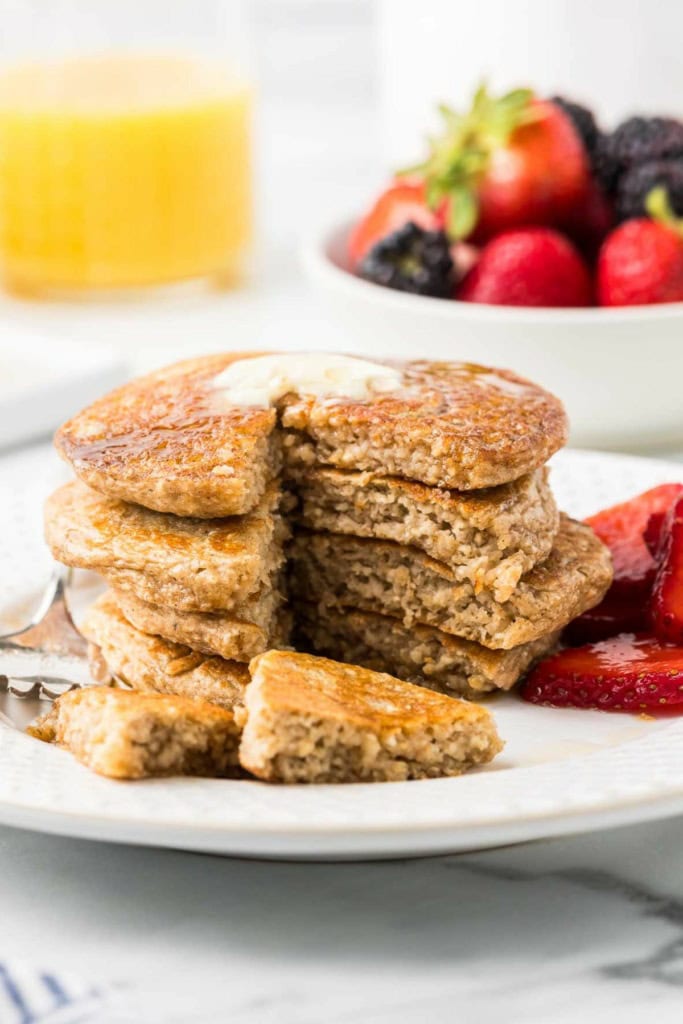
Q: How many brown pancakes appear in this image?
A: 4